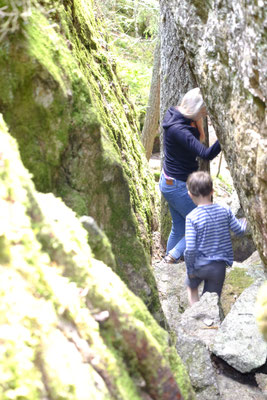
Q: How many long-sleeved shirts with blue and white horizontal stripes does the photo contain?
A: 1